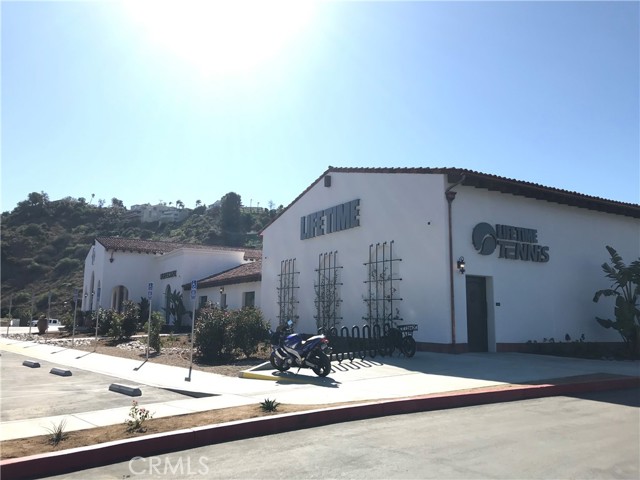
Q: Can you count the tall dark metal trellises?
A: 3